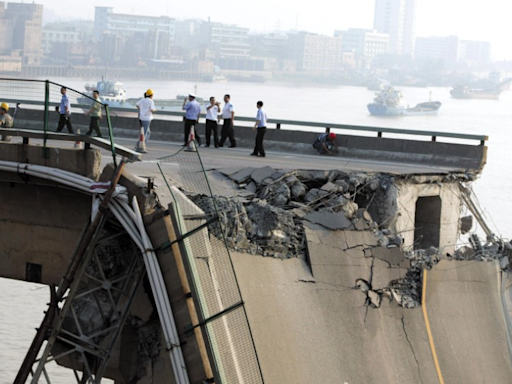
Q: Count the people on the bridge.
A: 9